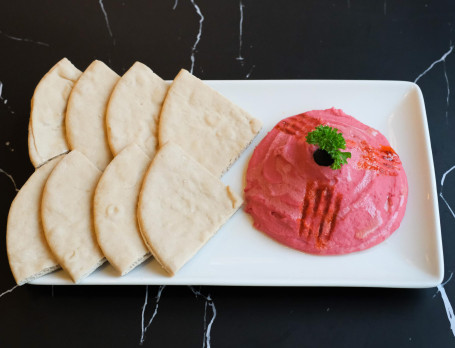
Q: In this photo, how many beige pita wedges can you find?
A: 8